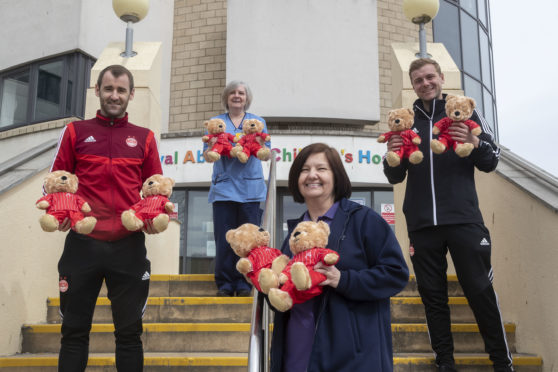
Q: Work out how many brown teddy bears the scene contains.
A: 8